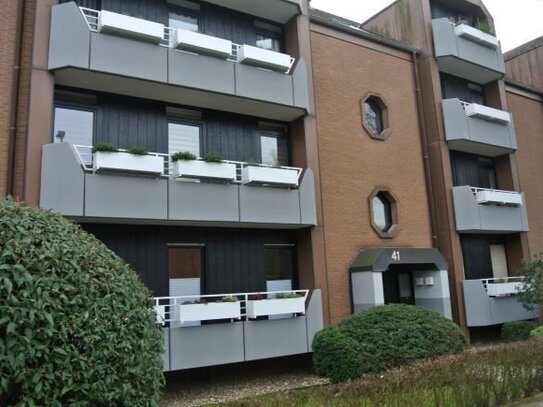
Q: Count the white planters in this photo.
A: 13